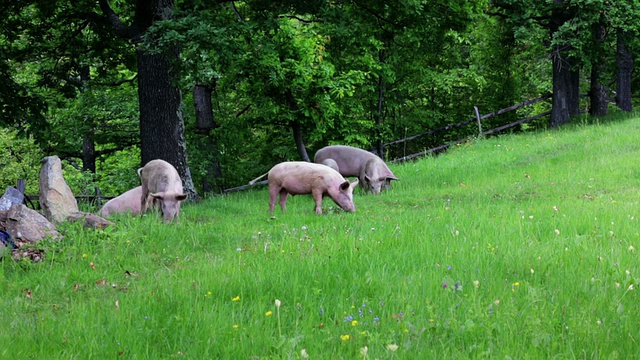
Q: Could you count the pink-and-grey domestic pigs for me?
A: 4